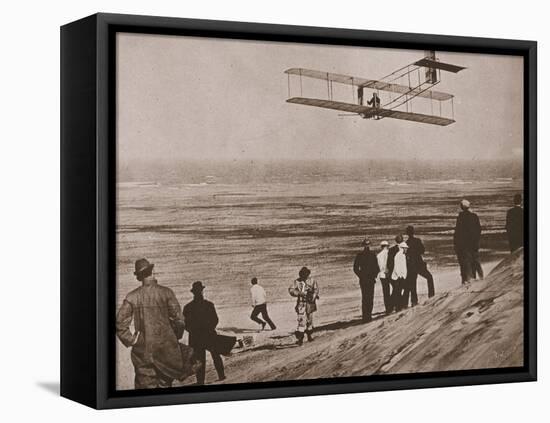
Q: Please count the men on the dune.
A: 11